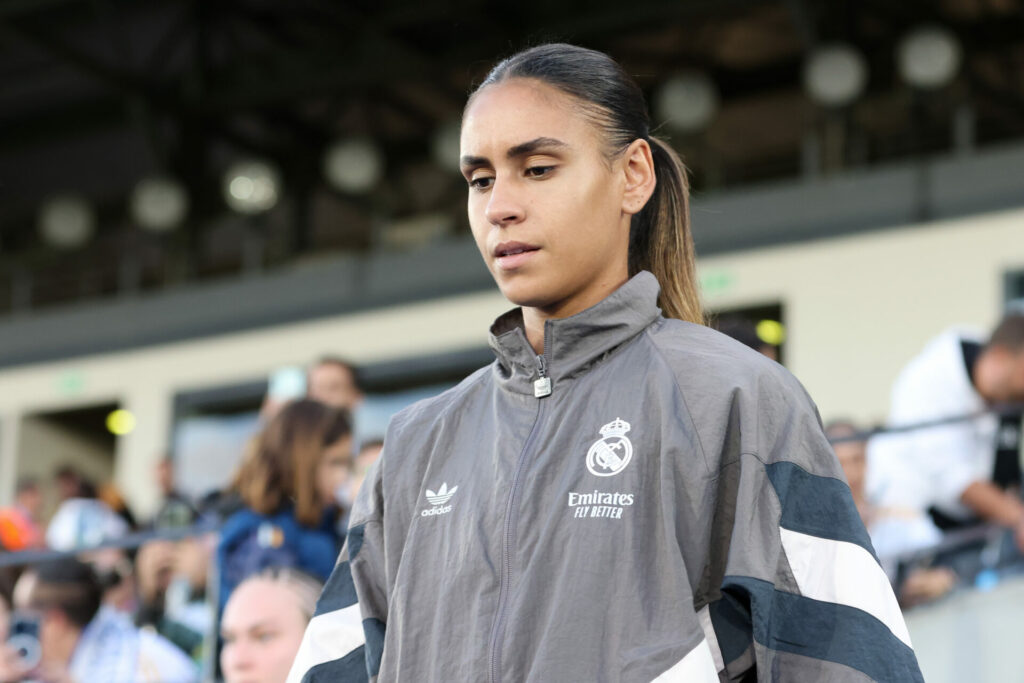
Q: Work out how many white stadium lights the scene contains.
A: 8